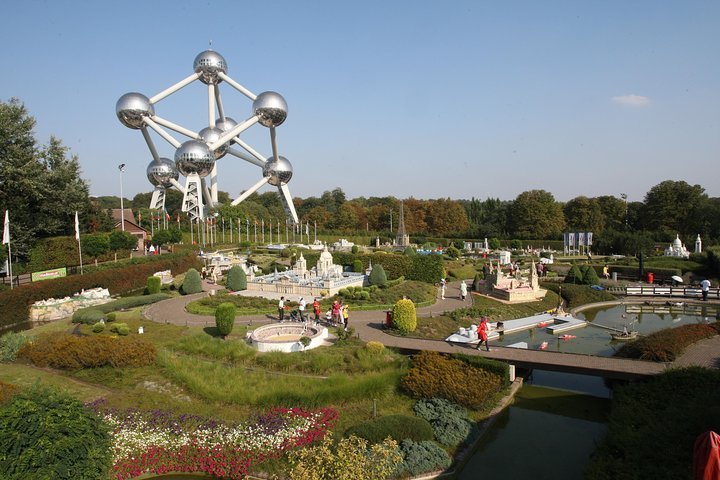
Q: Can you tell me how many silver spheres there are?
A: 8